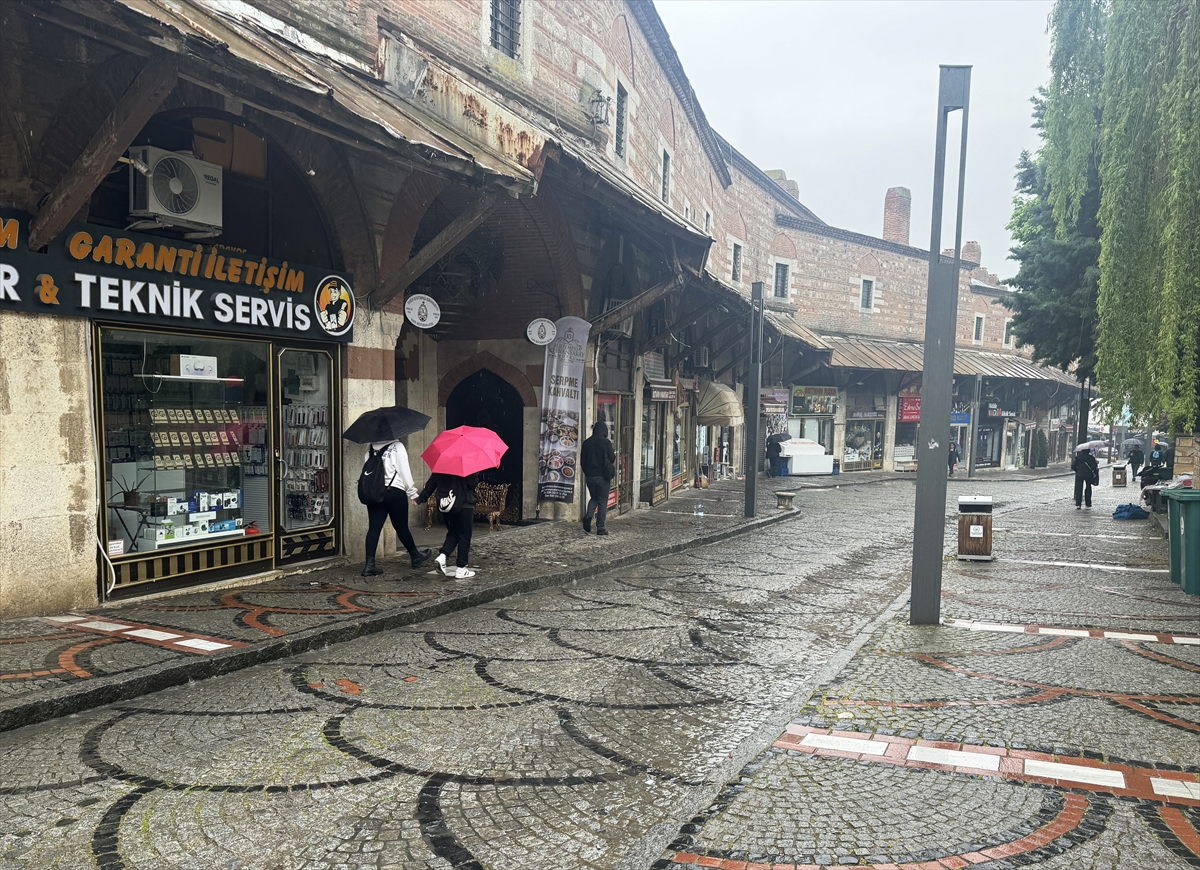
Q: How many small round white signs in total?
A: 2